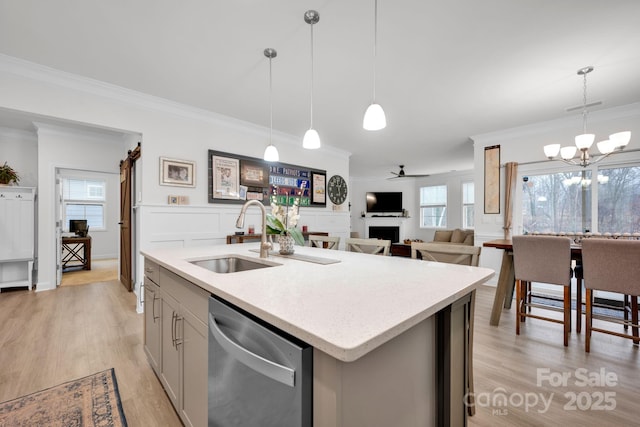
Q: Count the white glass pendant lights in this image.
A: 3